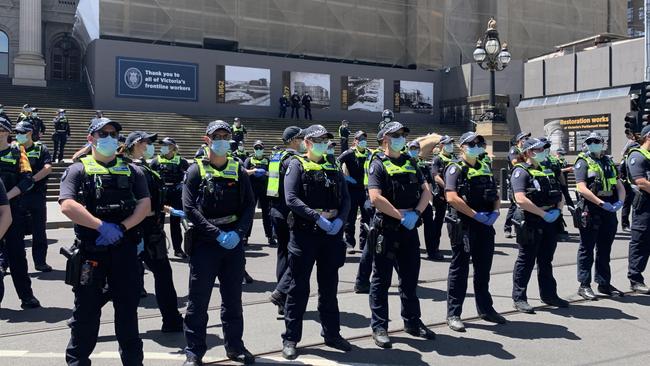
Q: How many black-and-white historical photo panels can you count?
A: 4